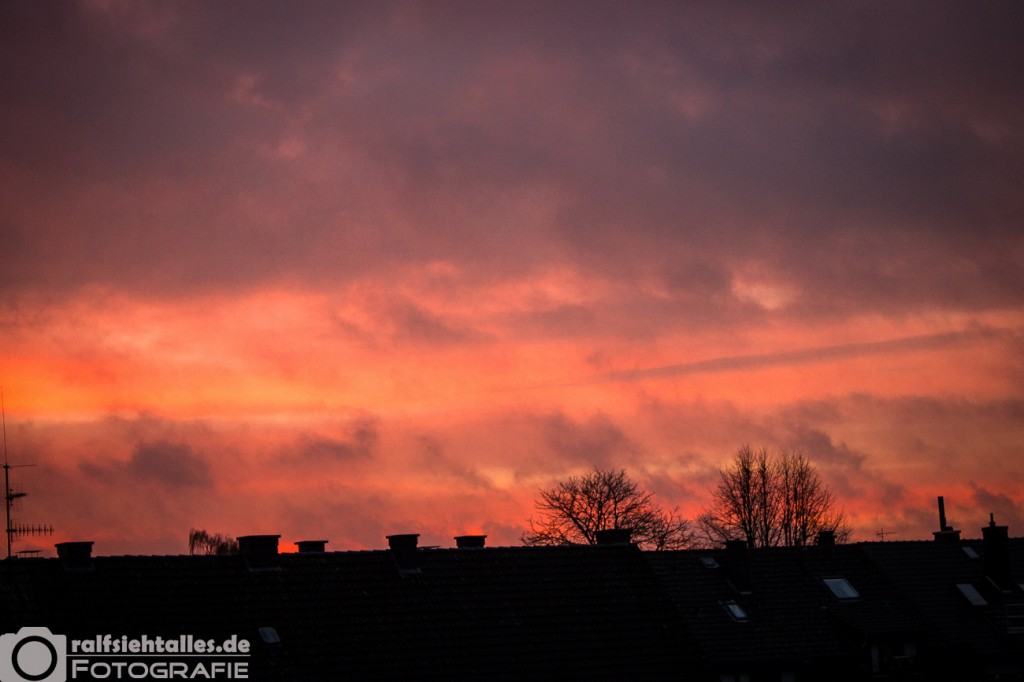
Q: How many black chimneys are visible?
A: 10